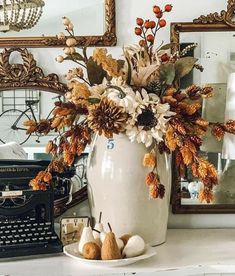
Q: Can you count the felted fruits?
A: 7